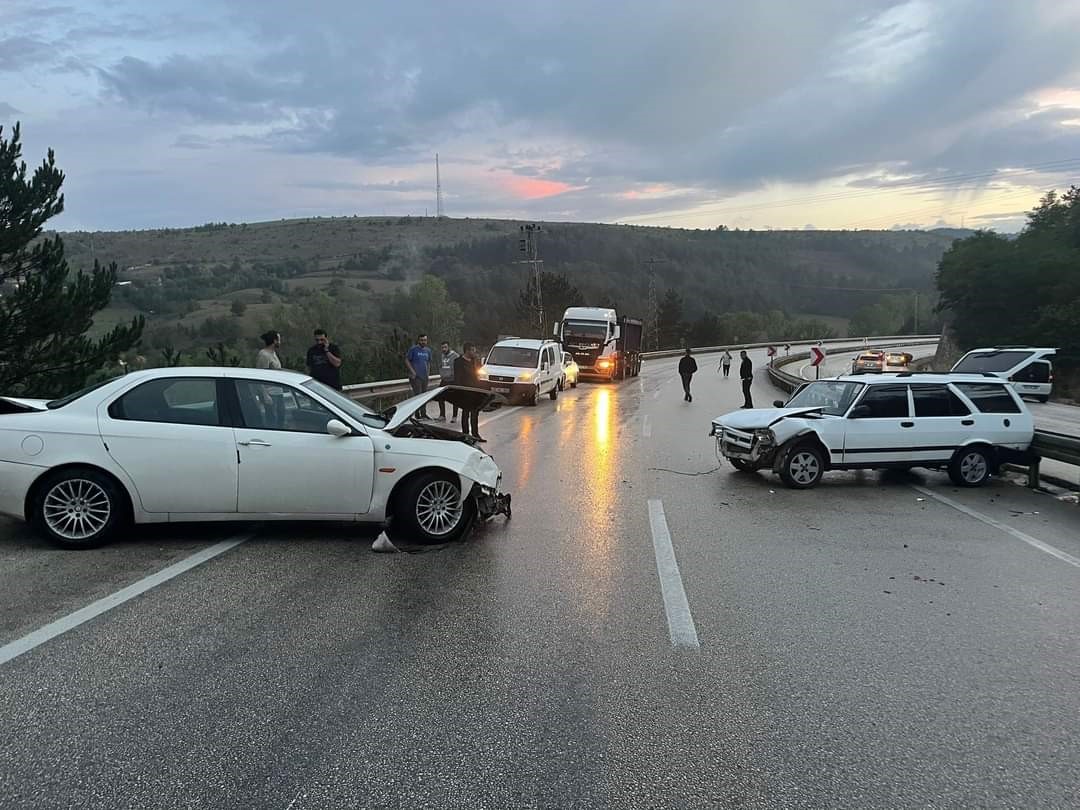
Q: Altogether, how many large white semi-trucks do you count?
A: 1